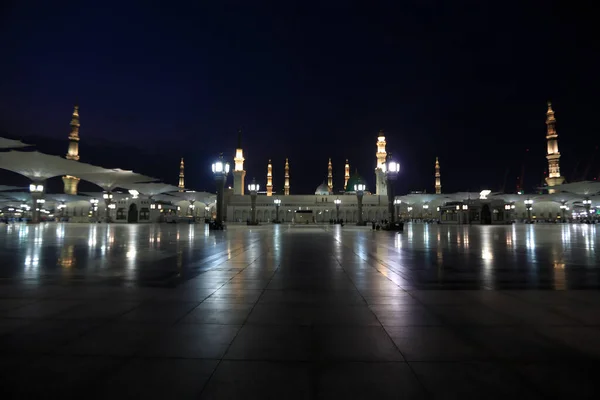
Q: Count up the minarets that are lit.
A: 10